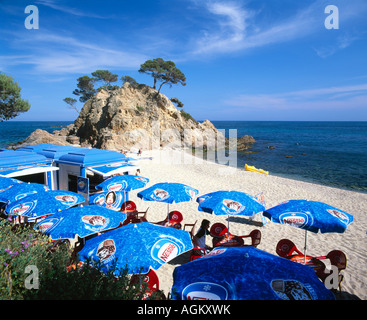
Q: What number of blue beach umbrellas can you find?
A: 10